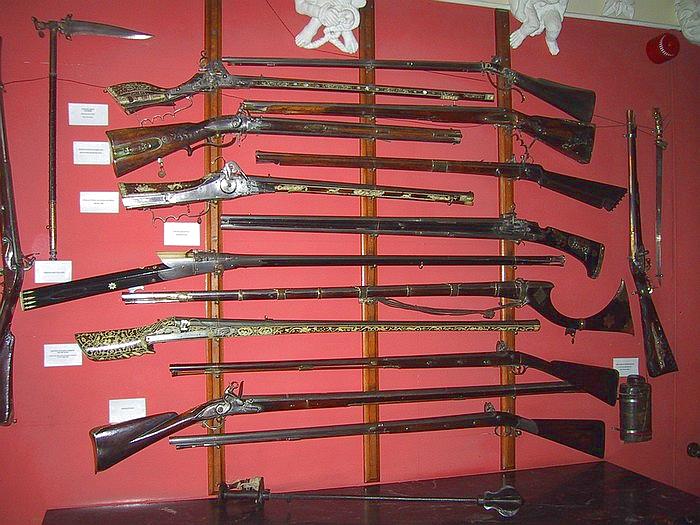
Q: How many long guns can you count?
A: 15